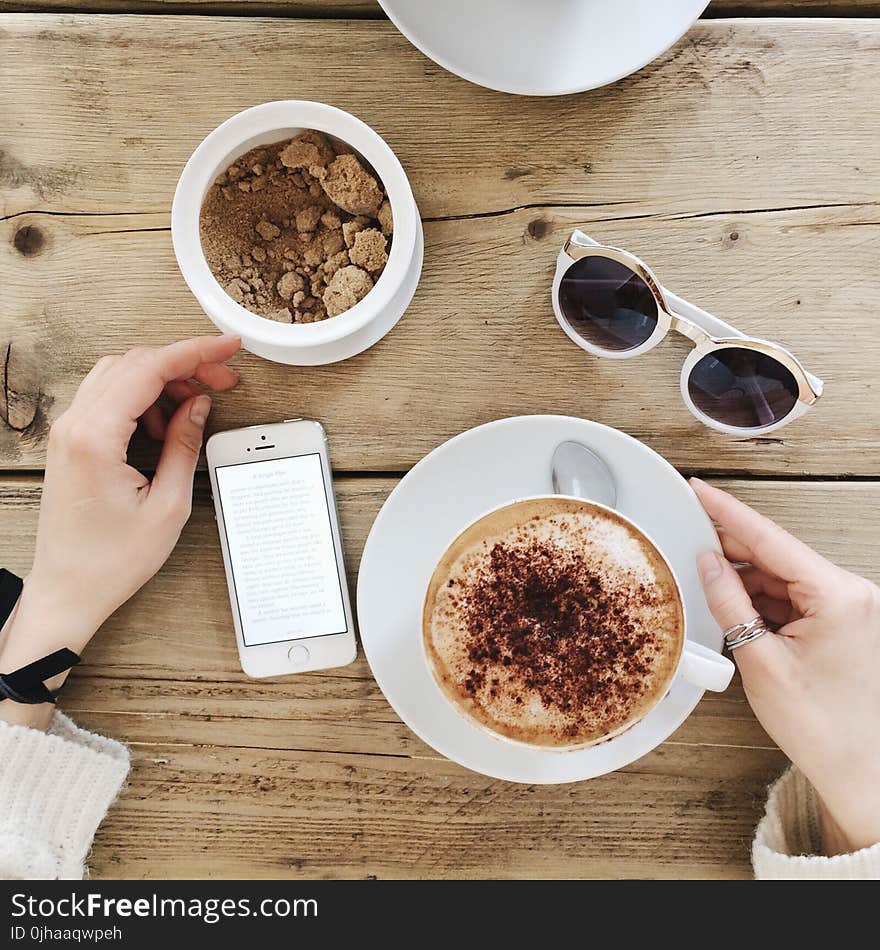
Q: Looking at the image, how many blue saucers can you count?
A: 0